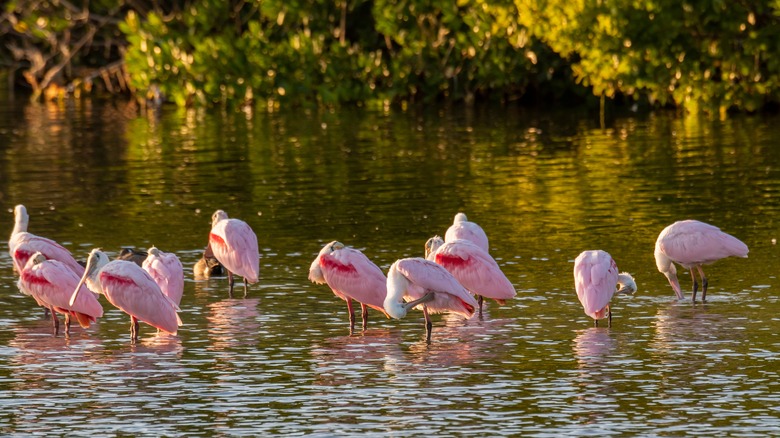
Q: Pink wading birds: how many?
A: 11